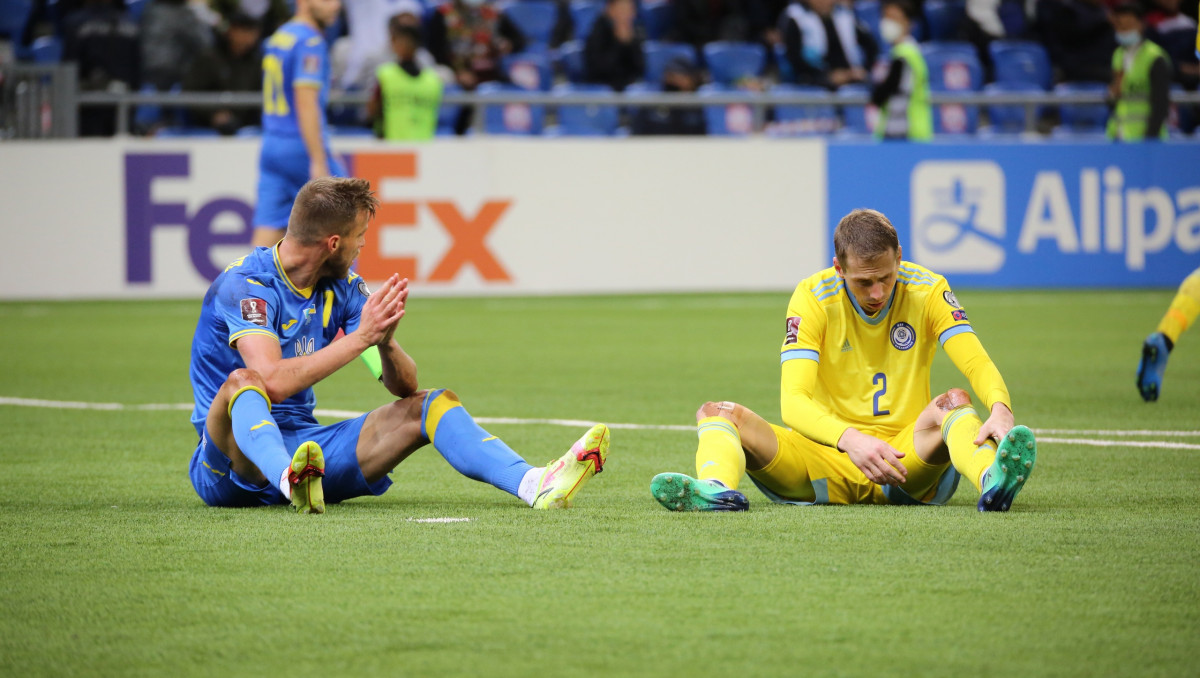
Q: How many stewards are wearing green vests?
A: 3